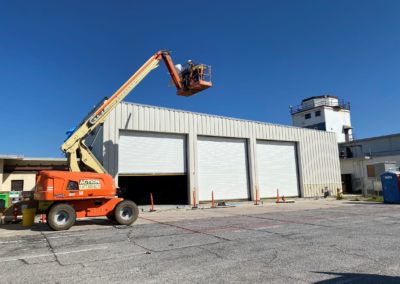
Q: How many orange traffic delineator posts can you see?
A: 5